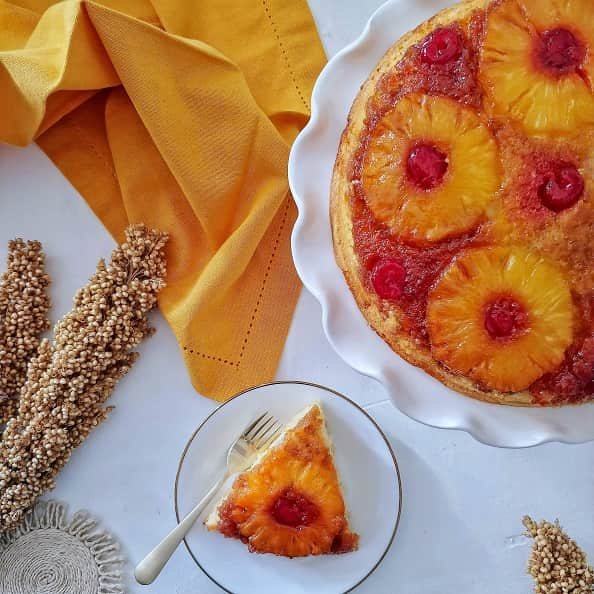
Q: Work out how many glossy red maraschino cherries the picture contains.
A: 7